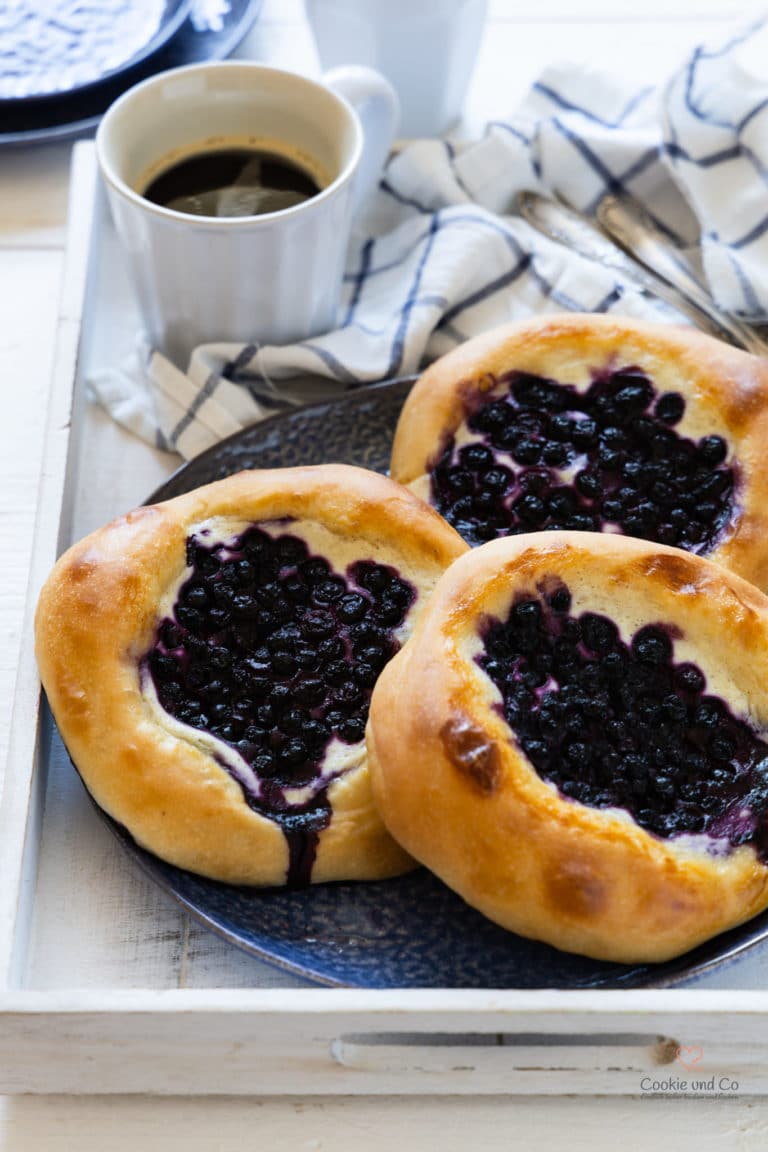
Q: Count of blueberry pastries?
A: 3